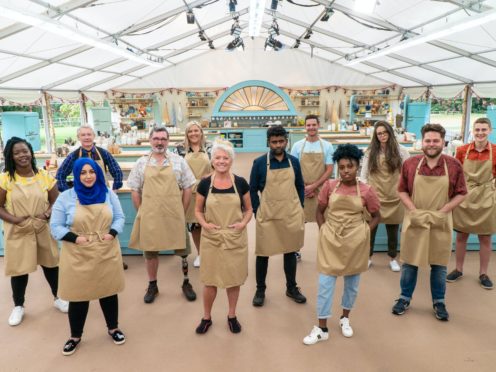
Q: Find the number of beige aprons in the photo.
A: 12